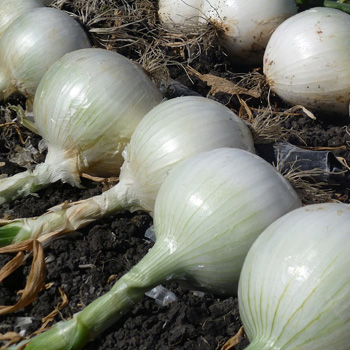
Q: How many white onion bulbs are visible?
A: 9